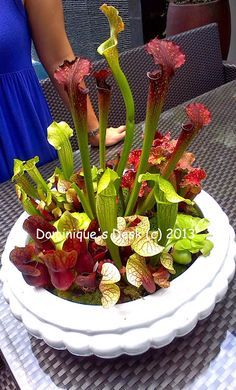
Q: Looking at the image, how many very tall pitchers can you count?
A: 5